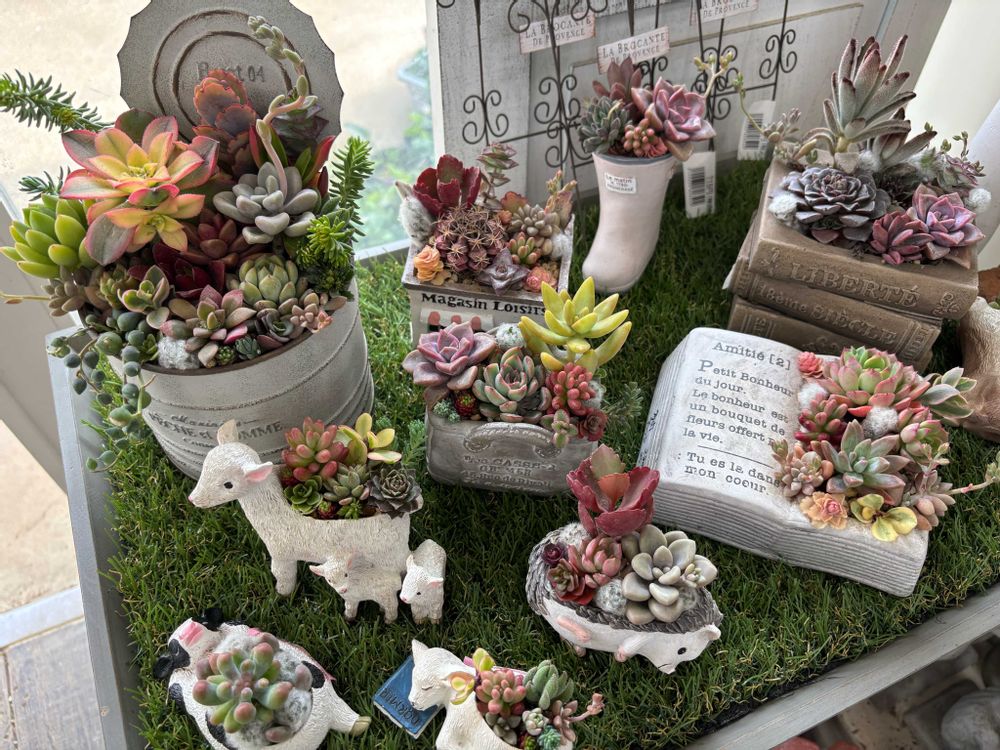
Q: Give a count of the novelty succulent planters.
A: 10